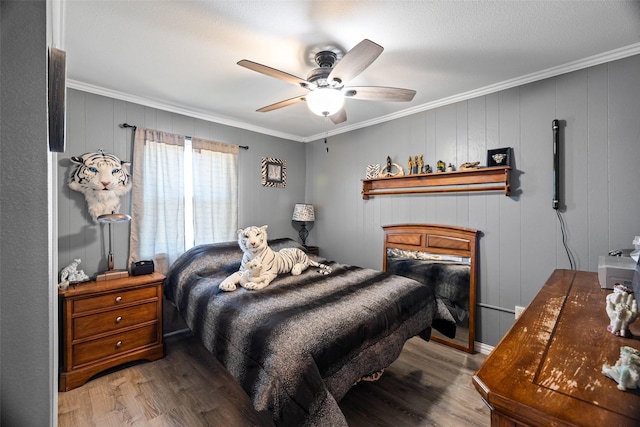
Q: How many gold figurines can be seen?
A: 3